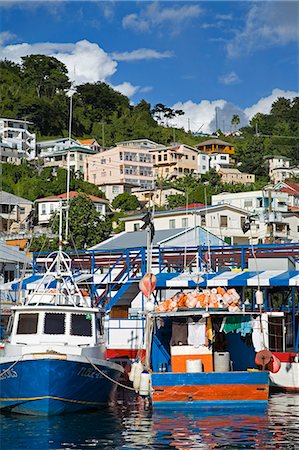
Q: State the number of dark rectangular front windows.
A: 3